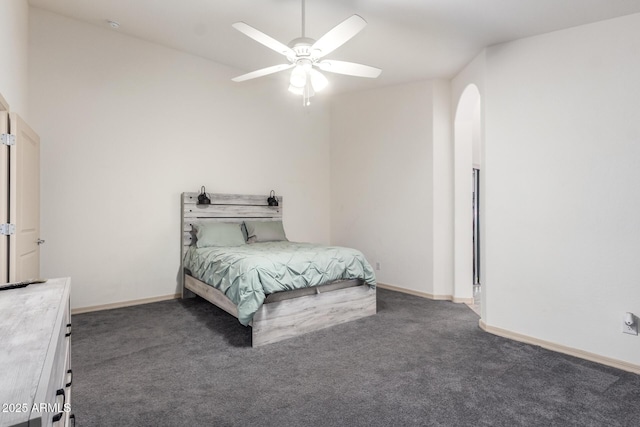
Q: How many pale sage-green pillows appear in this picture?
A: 2